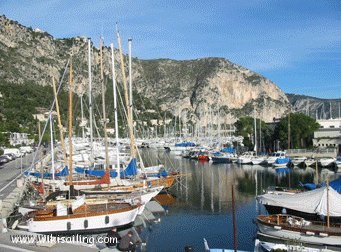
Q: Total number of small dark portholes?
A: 3